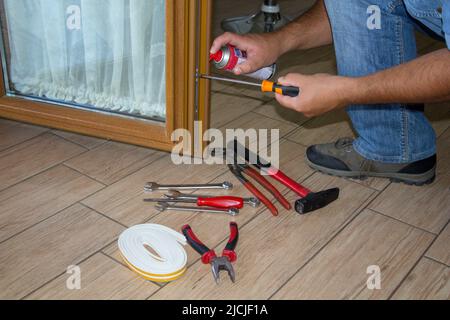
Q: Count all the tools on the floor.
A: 7